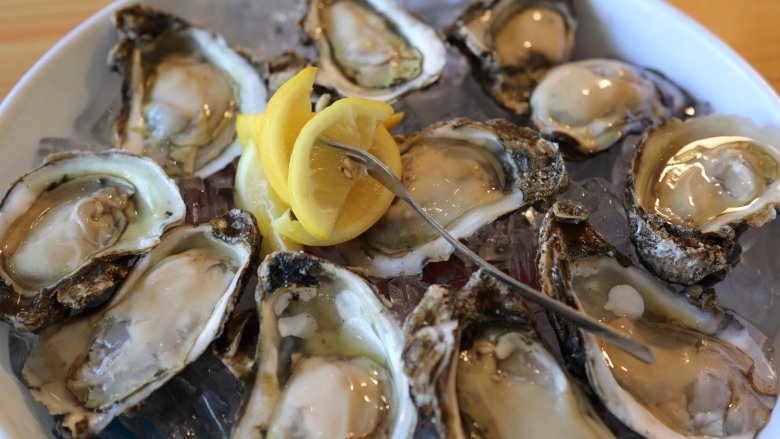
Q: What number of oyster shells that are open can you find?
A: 11